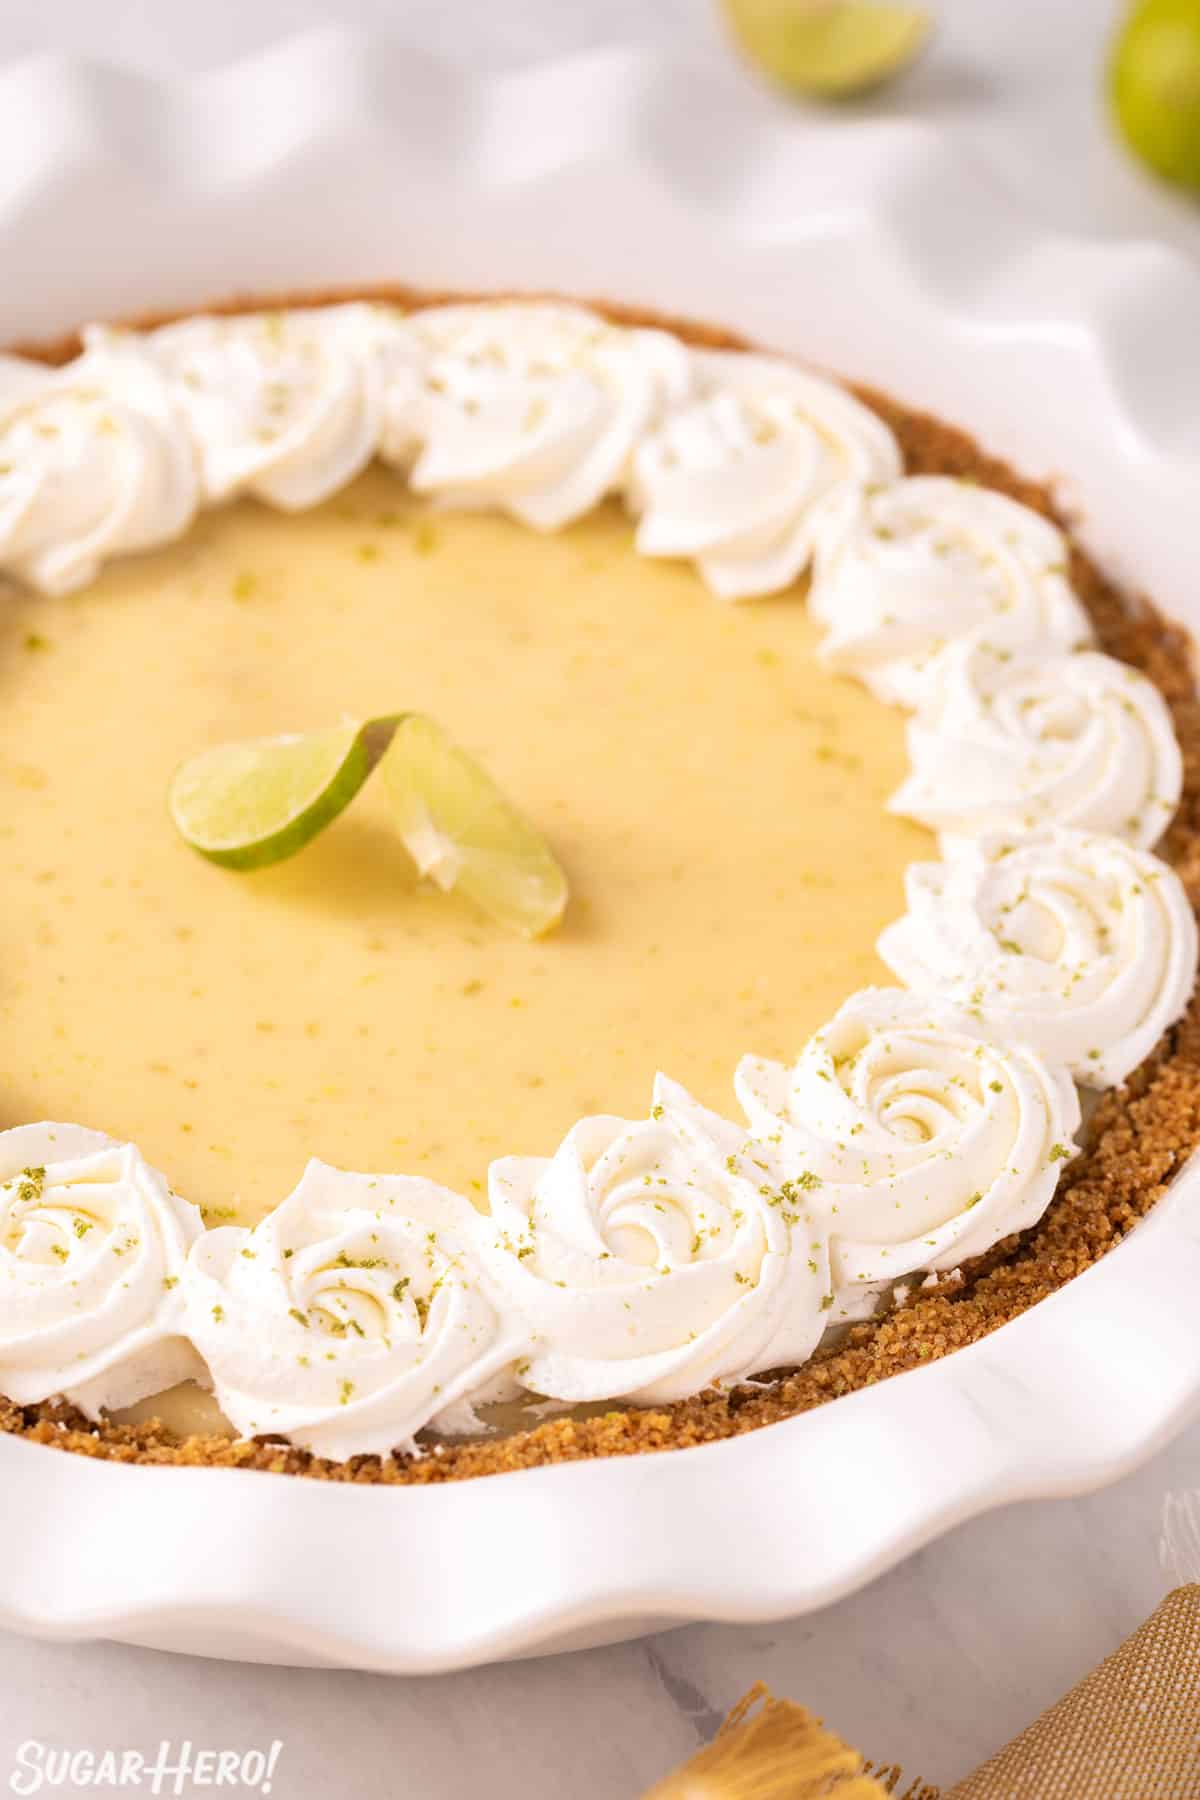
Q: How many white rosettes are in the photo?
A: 11